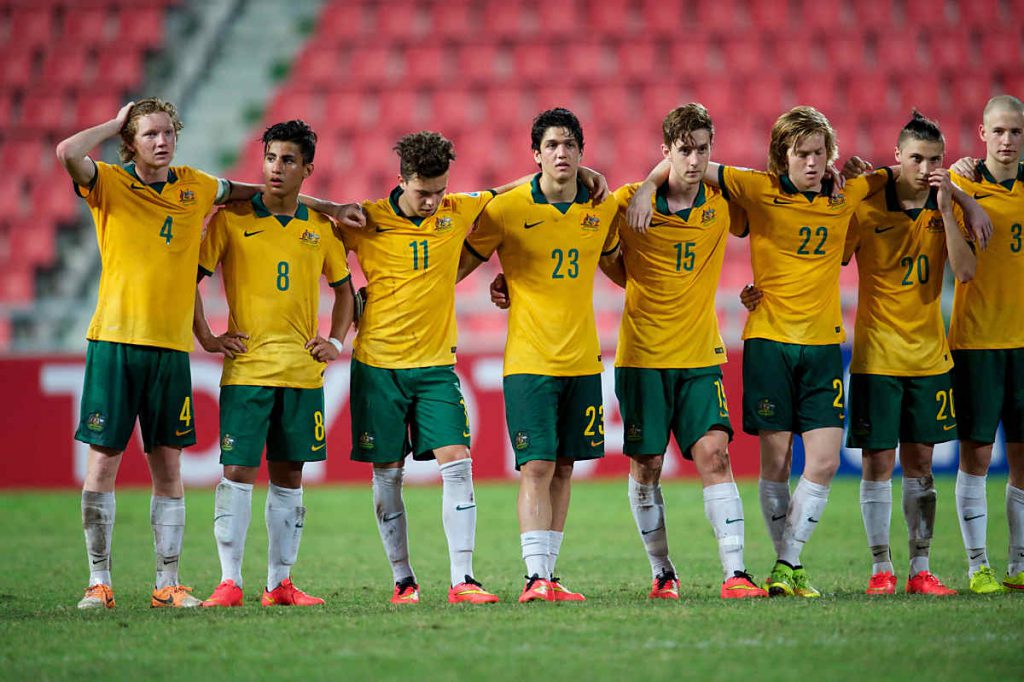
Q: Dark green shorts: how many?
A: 8